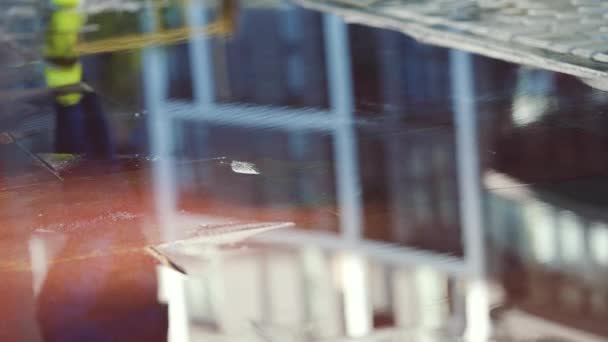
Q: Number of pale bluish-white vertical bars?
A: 4